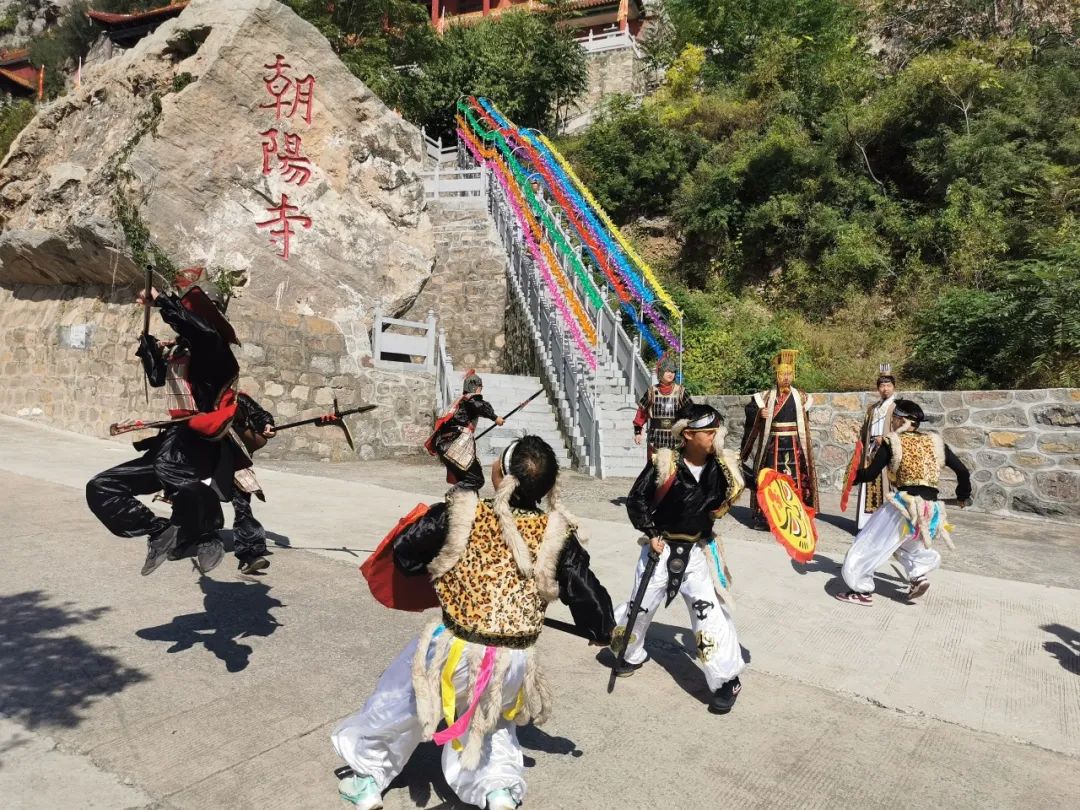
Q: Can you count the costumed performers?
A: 9